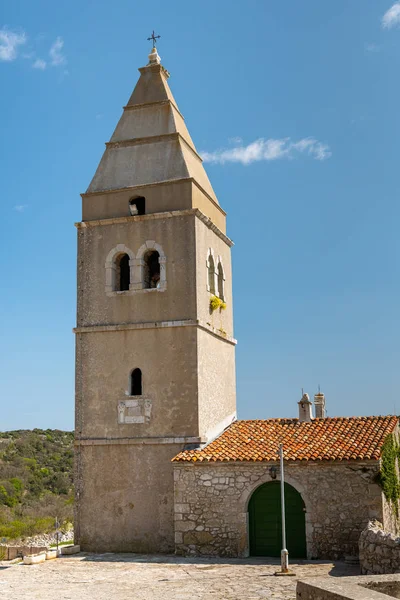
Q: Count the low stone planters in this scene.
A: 3